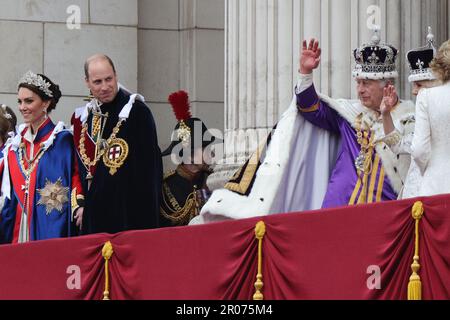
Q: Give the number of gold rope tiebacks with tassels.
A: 3